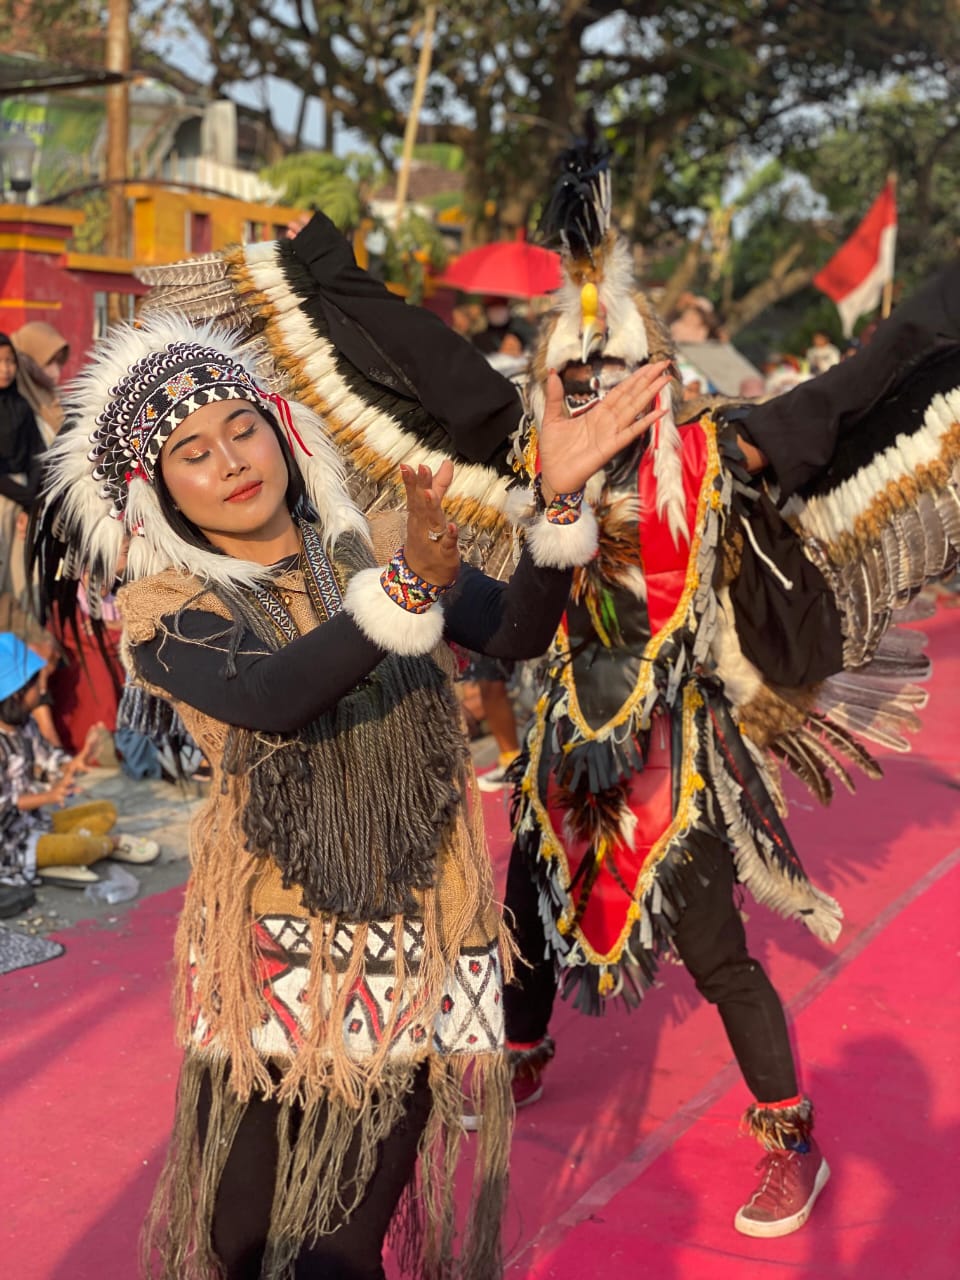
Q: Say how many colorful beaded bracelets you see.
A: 2